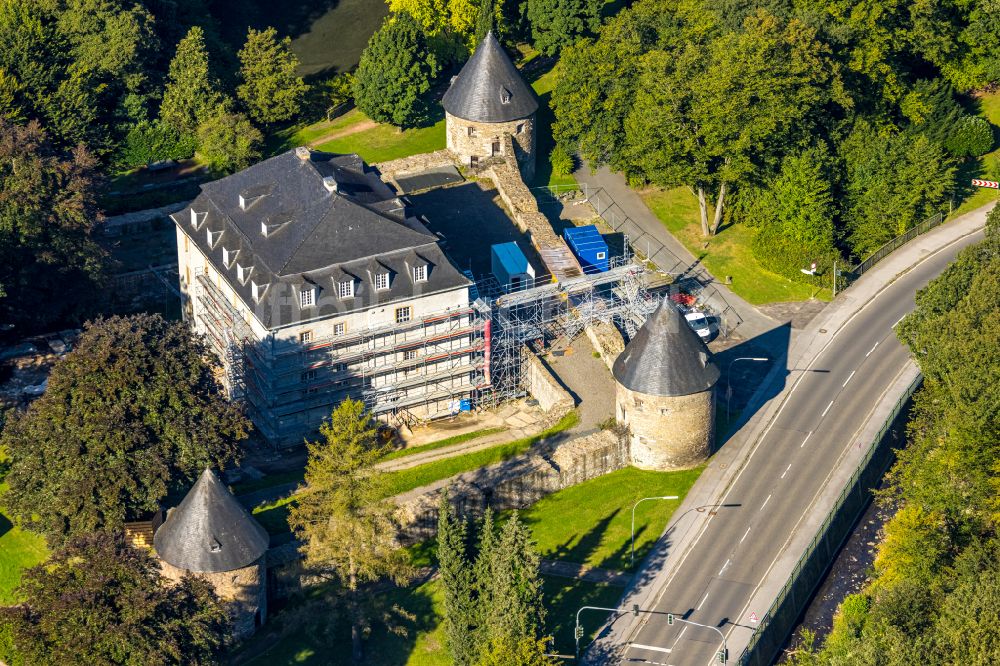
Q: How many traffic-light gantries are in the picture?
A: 2